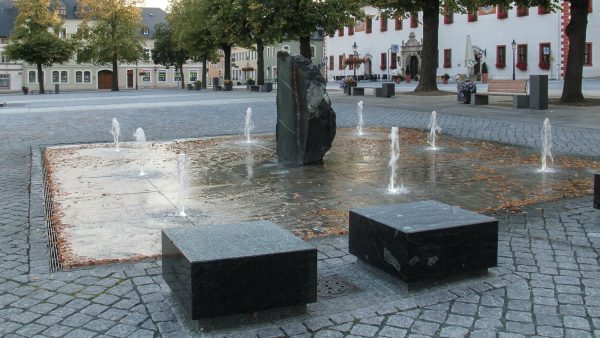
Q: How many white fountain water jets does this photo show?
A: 8